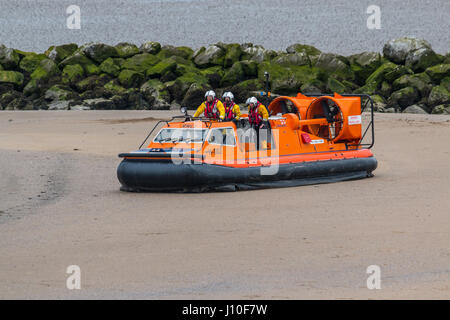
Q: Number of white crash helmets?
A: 3